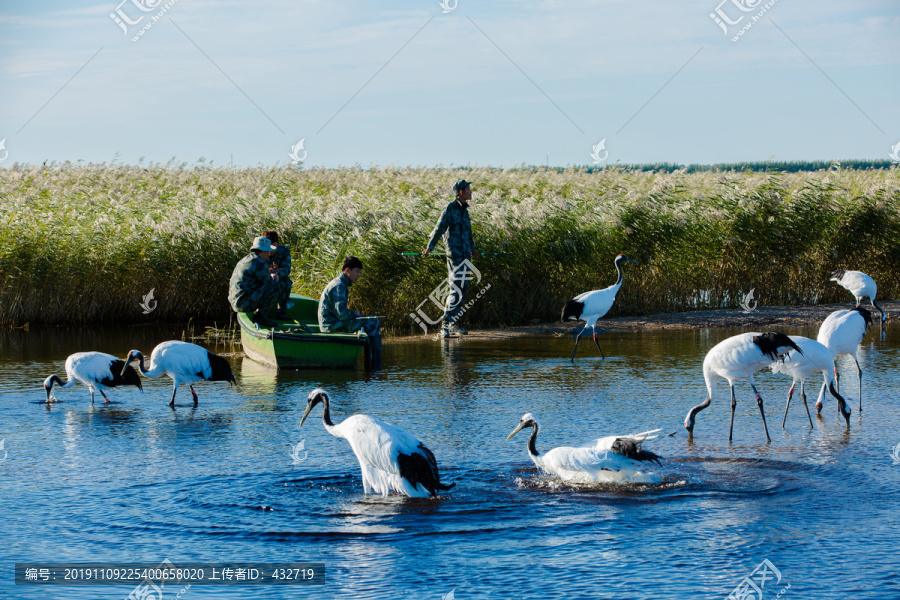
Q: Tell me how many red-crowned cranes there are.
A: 9